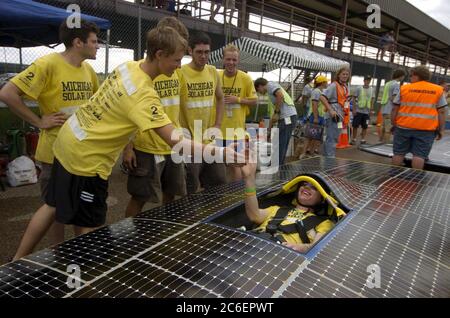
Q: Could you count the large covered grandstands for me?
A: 1